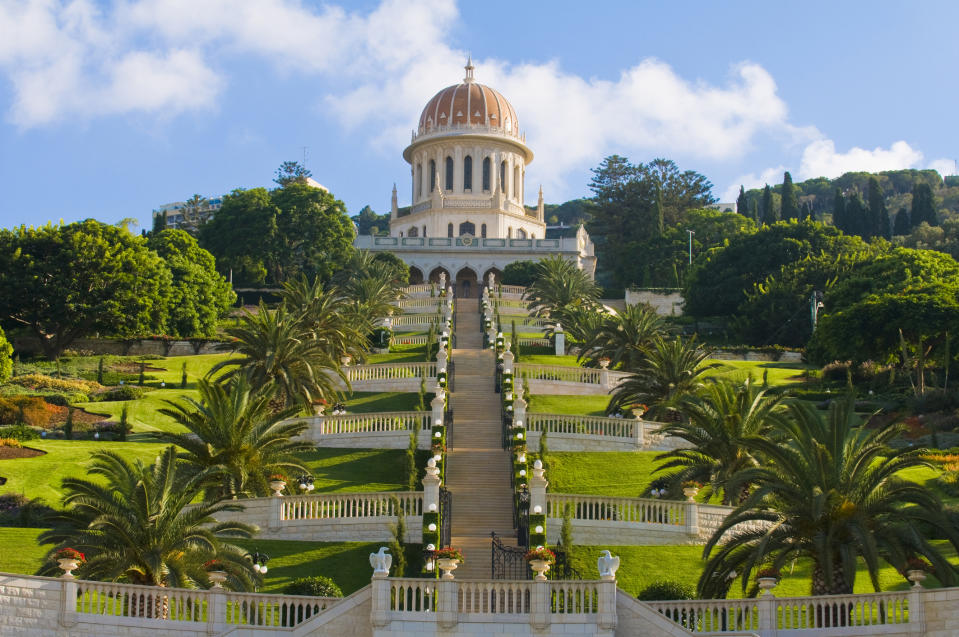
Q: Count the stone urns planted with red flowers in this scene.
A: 12